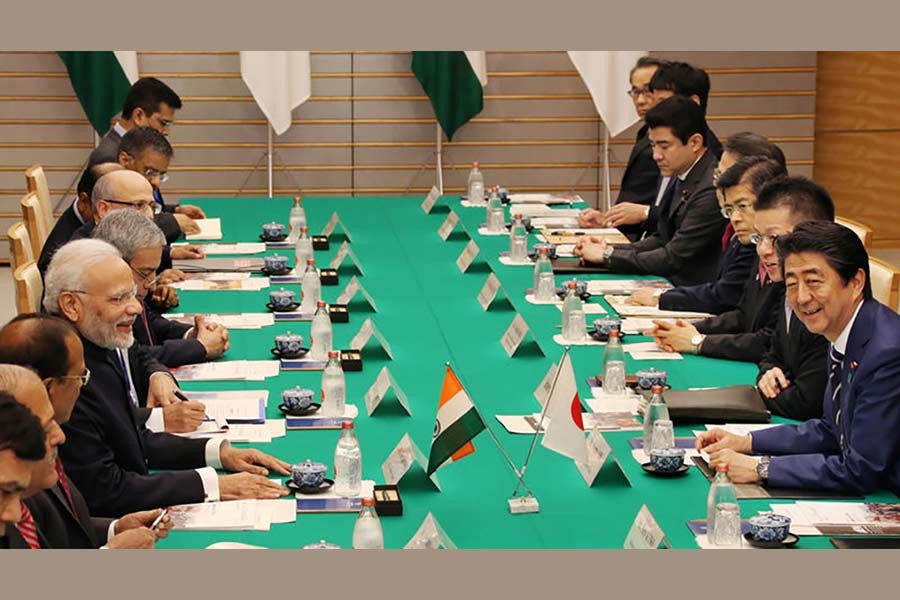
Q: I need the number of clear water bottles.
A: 15